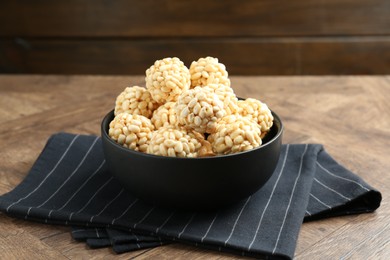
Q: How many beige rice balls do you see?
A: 10